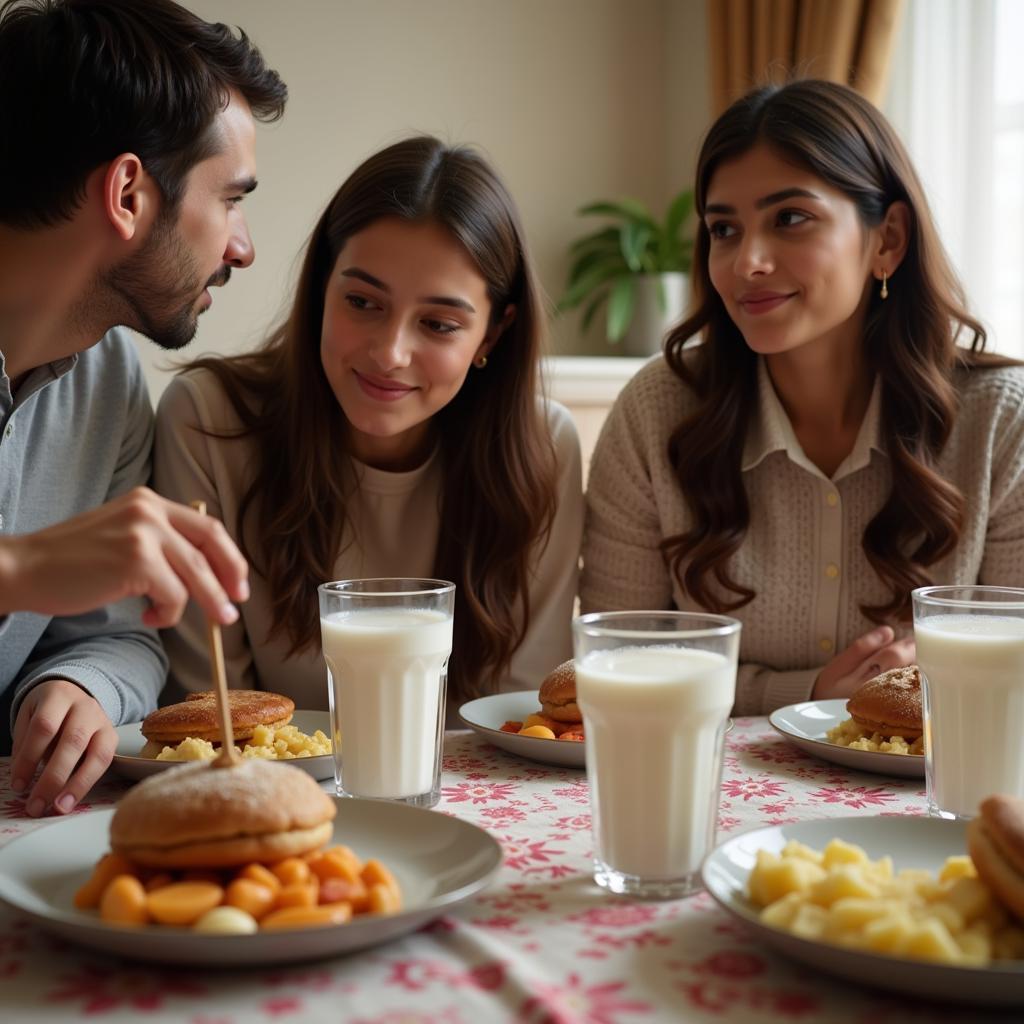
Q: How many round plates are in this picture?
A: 5